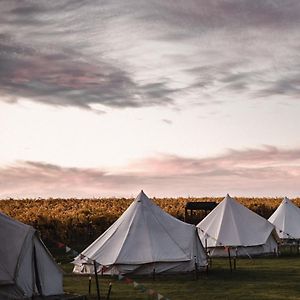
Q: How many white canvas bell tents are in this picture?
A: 4